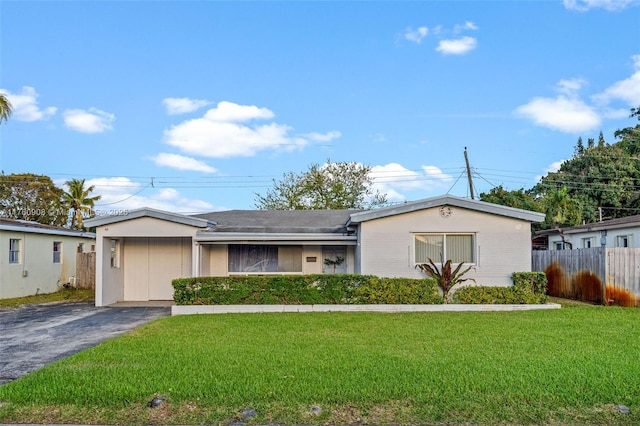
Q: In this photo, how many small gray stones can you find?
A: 4